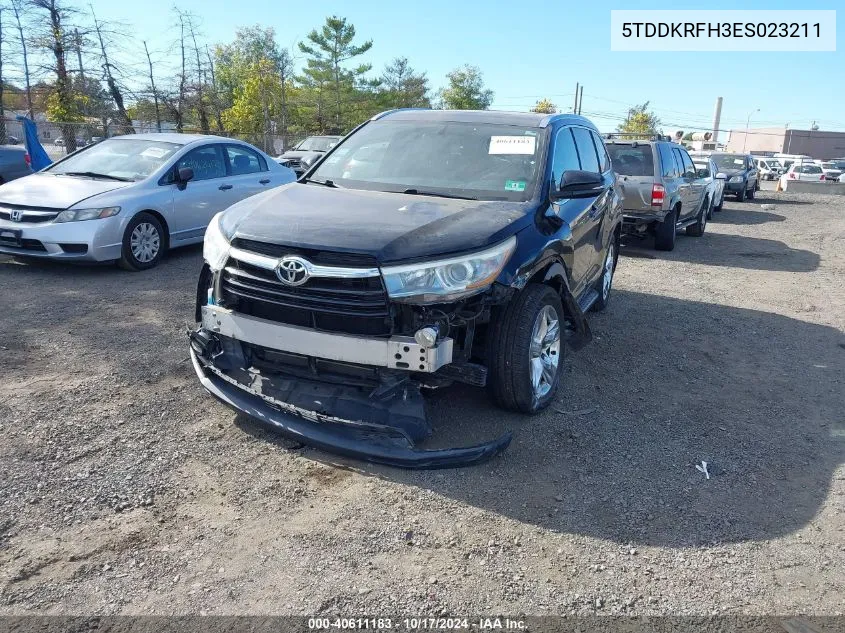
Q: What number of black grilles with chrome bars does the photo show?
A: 2